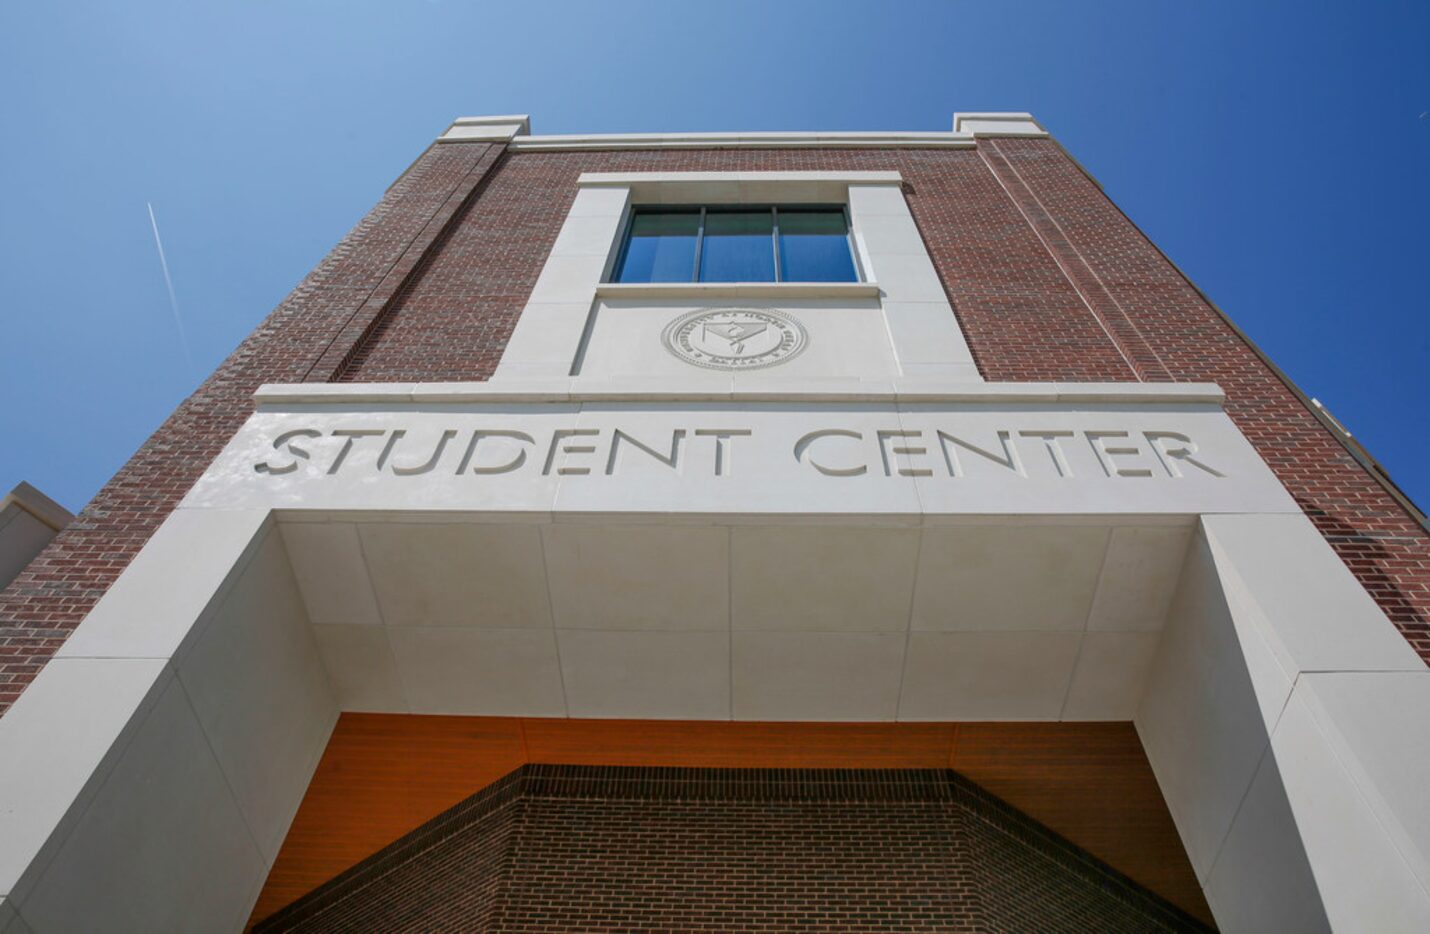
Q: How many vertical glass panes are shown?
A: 3